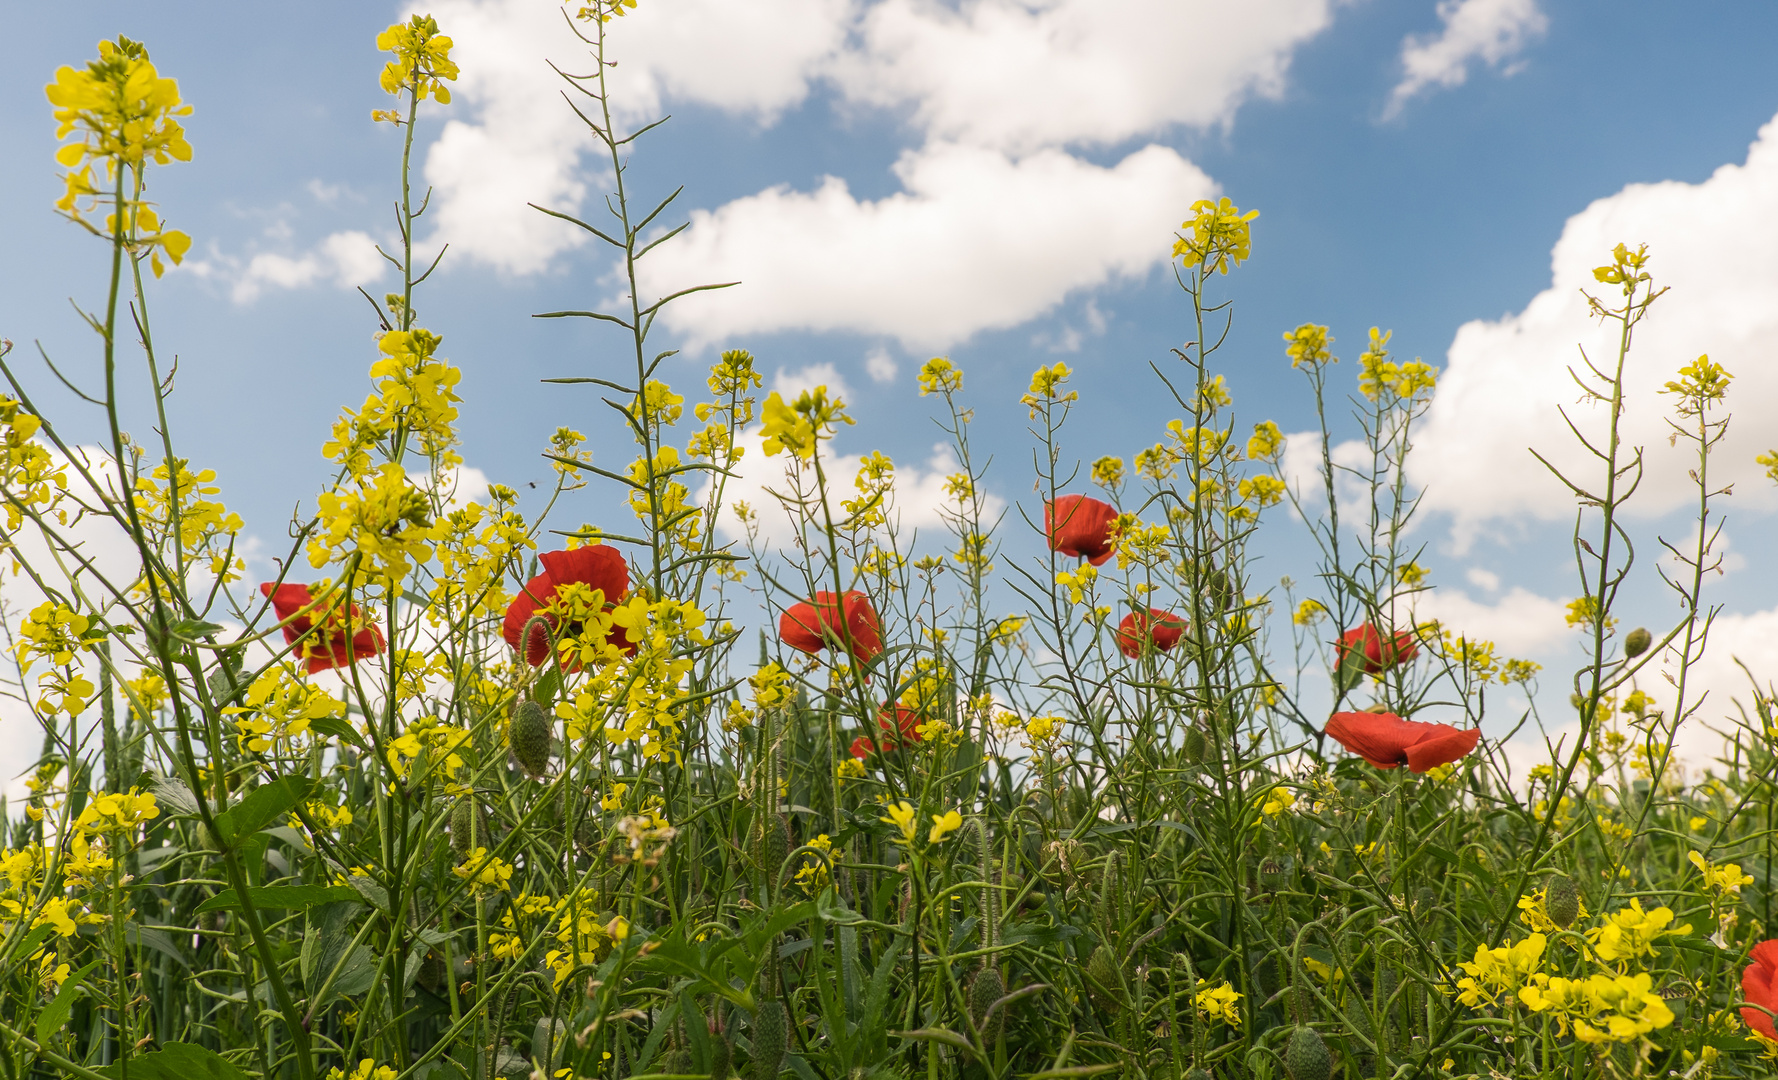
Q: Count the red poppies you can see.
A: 9